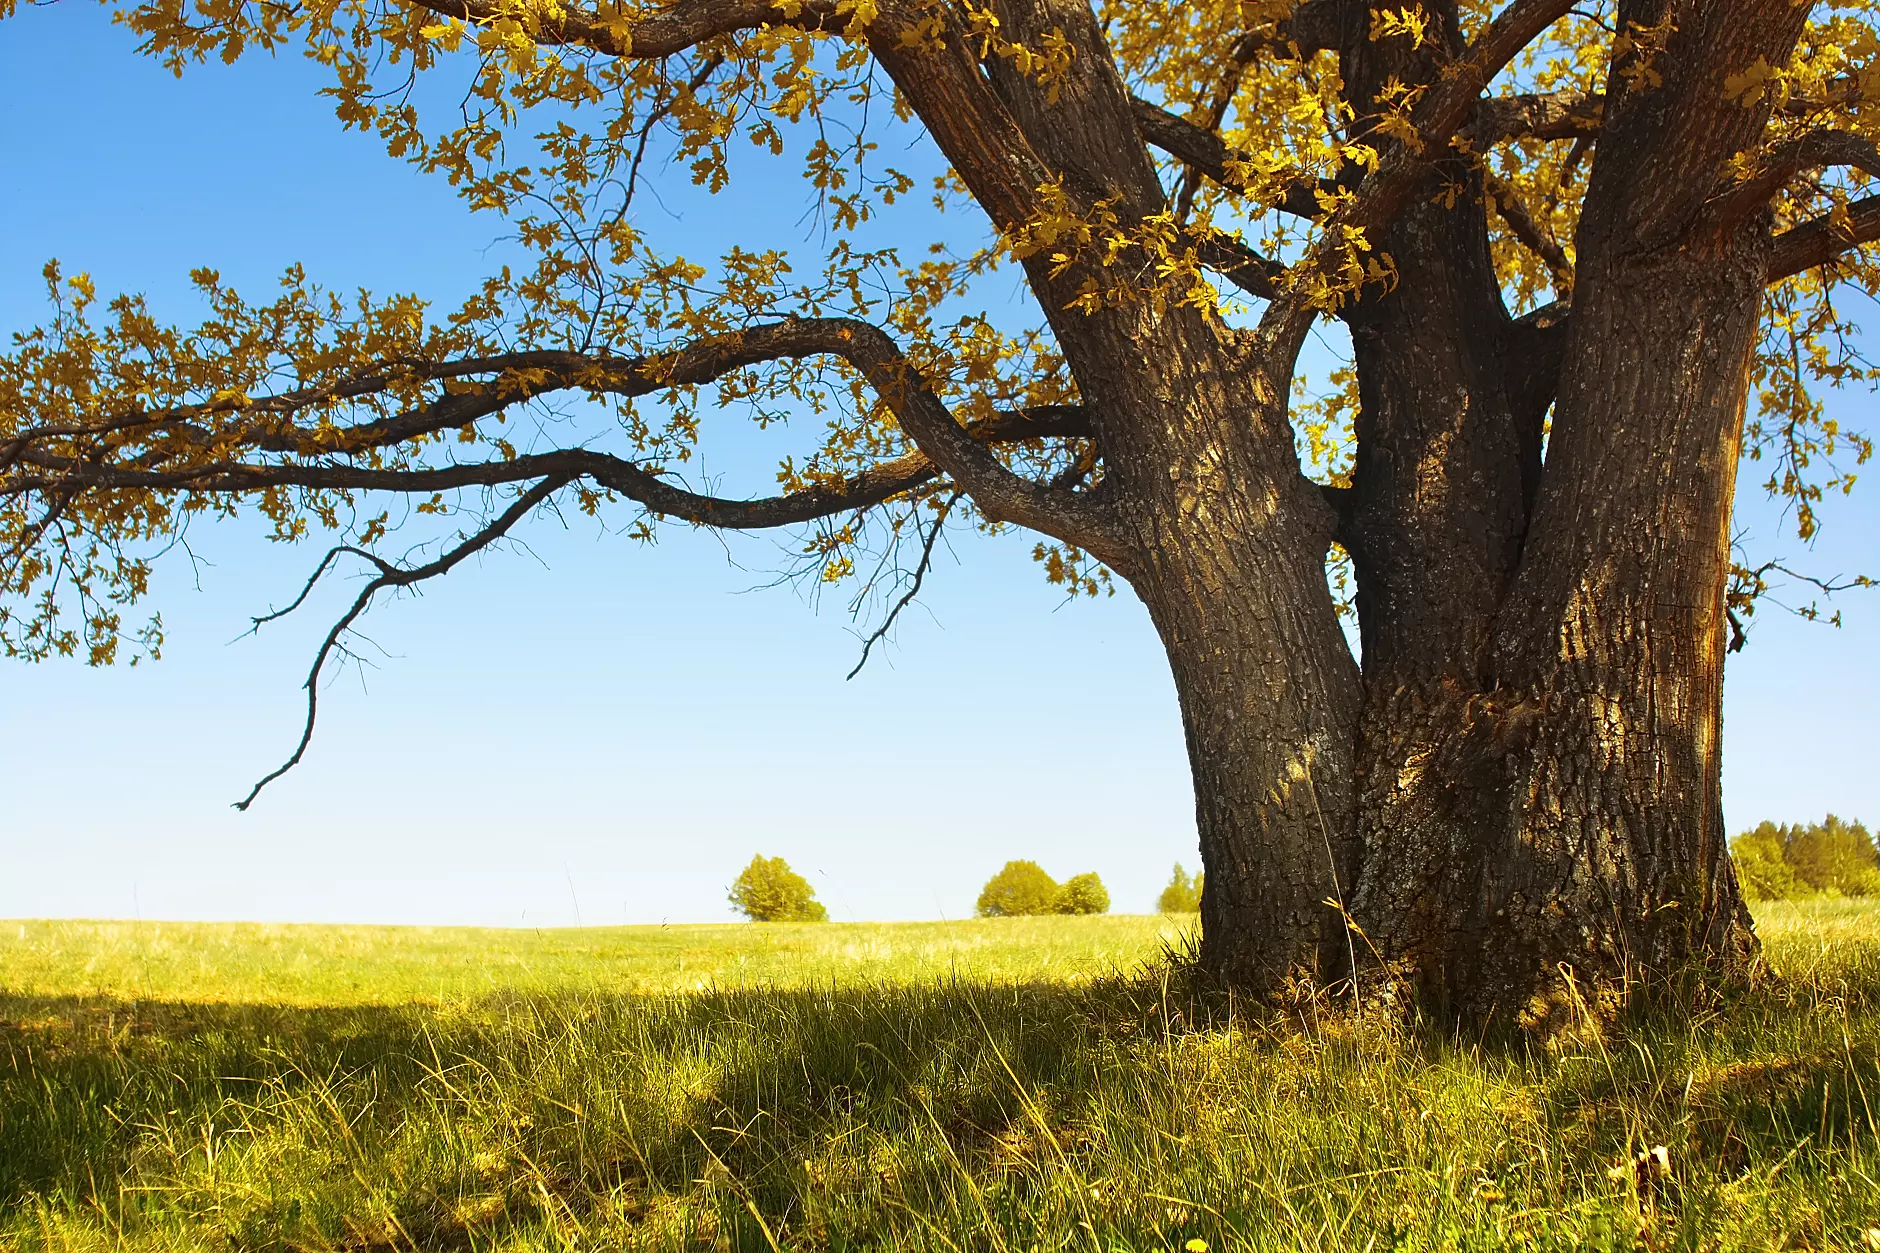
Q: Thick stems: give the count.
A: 3